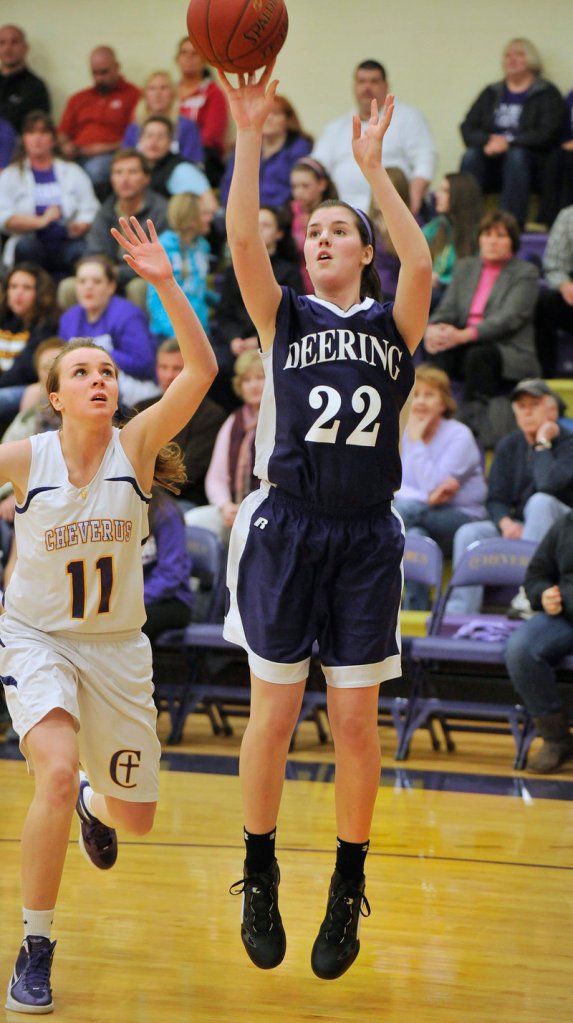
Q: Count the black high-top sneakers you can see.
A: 2